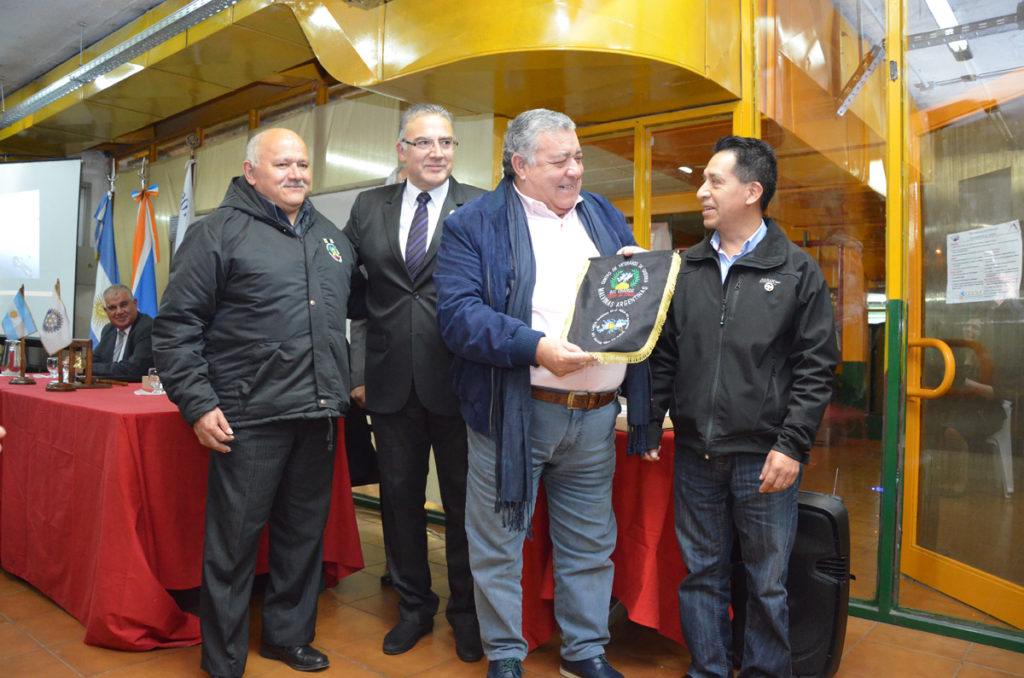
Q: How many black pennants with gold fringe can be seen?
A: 1